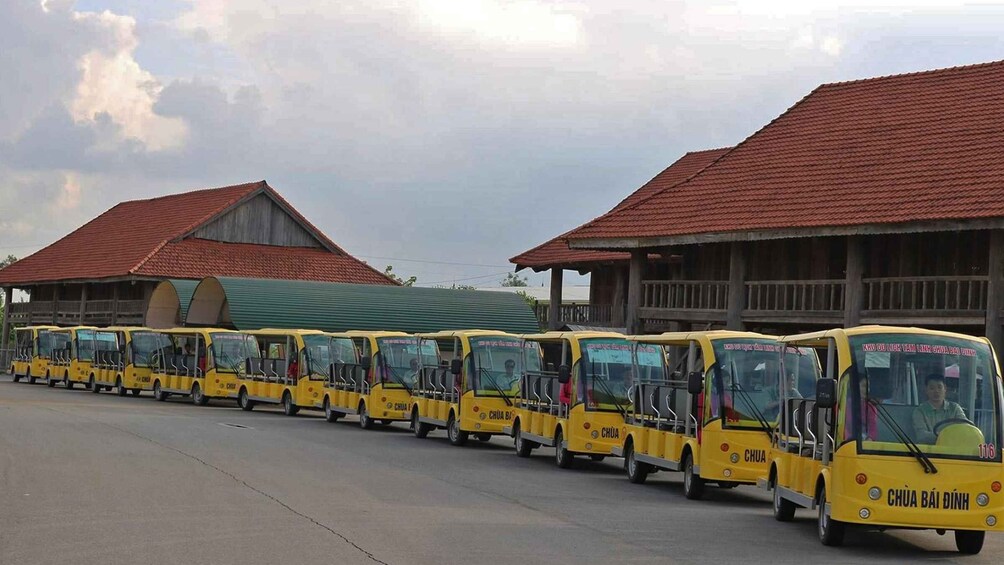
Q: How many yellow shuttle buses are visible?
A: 10